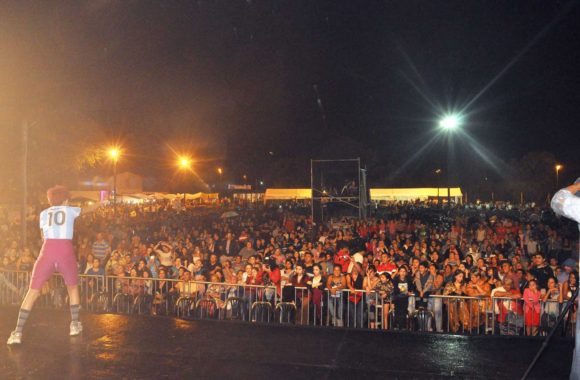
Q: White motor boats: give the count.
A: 0